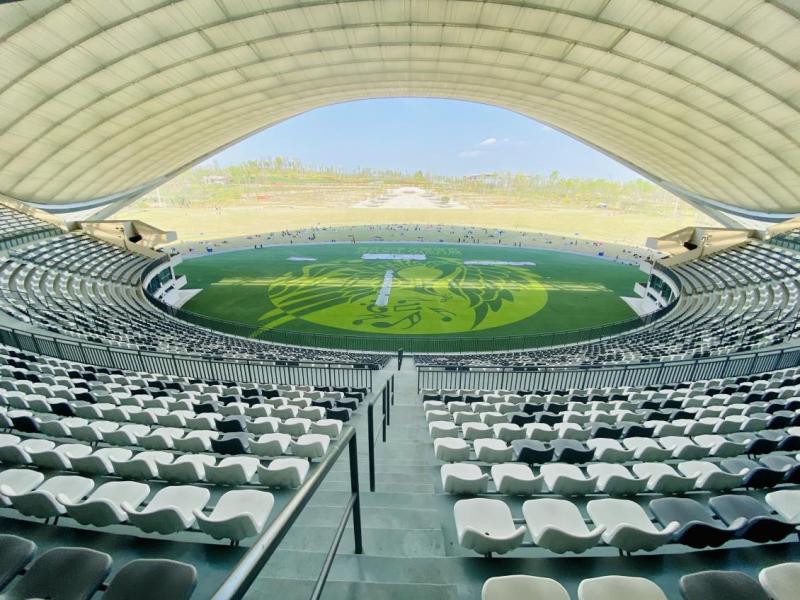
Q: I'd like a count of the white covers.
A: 4